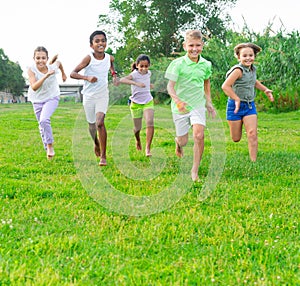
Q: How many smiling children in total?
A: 5